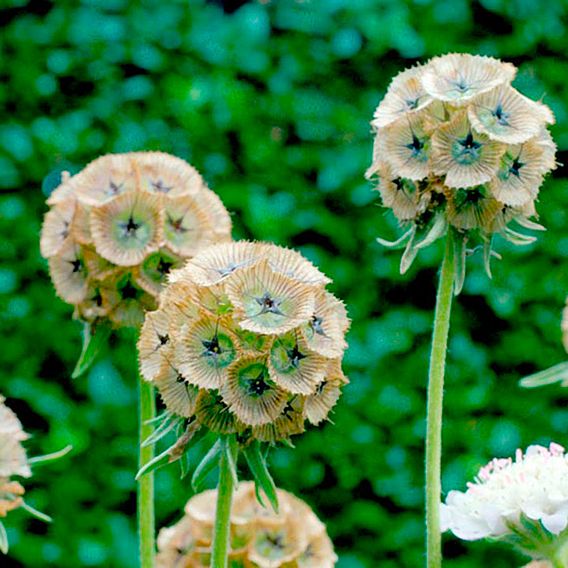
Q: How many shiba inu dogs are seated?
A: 0